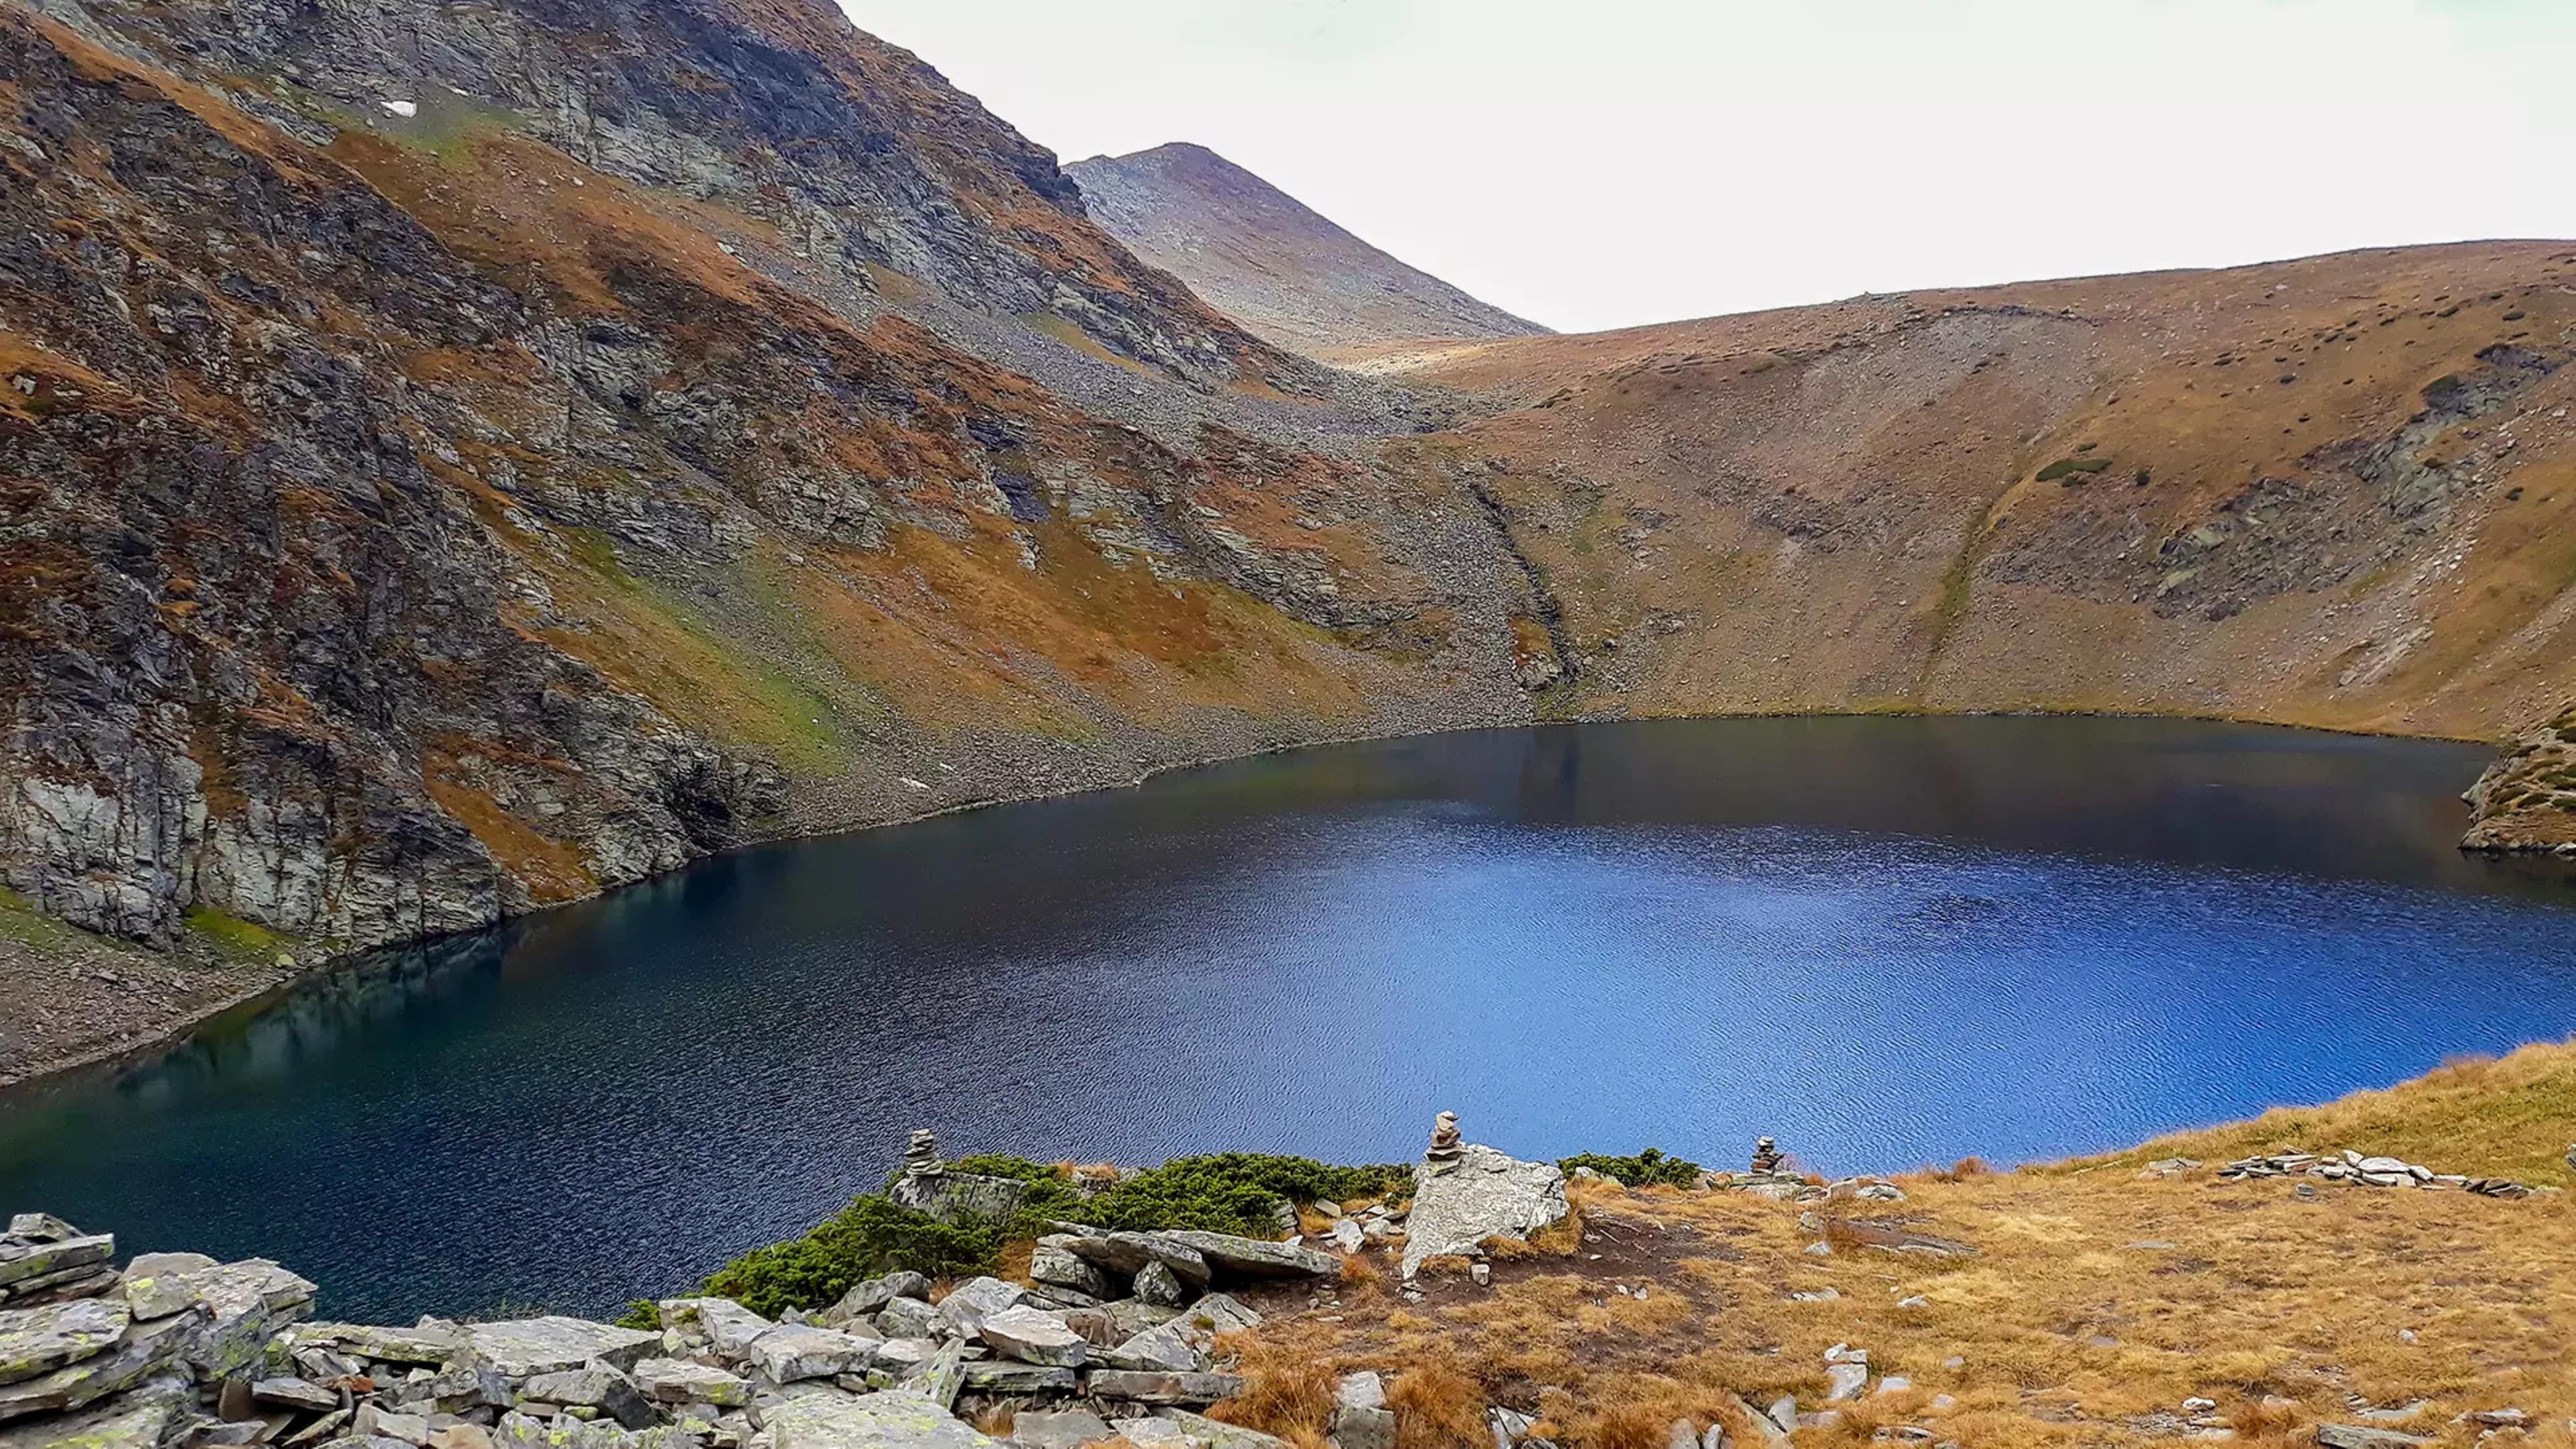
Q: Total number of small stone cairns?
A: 3